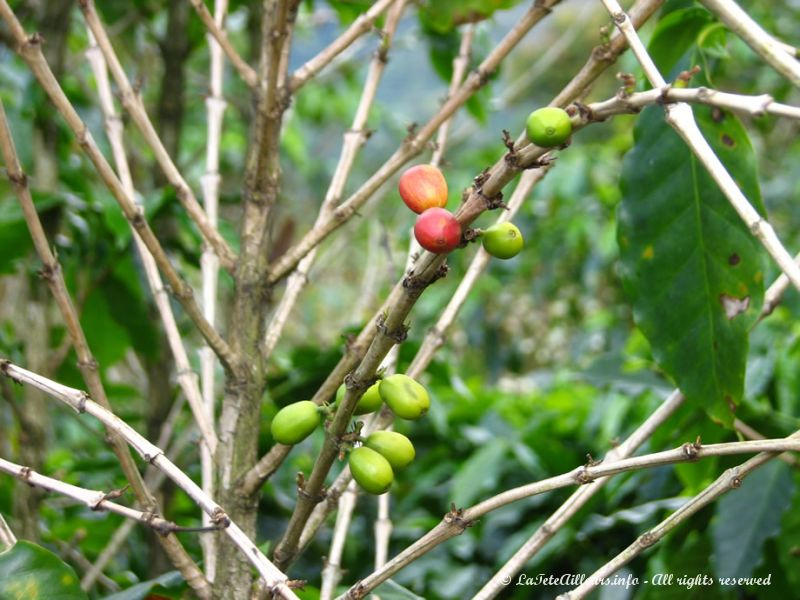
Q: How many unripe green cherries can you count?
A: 7